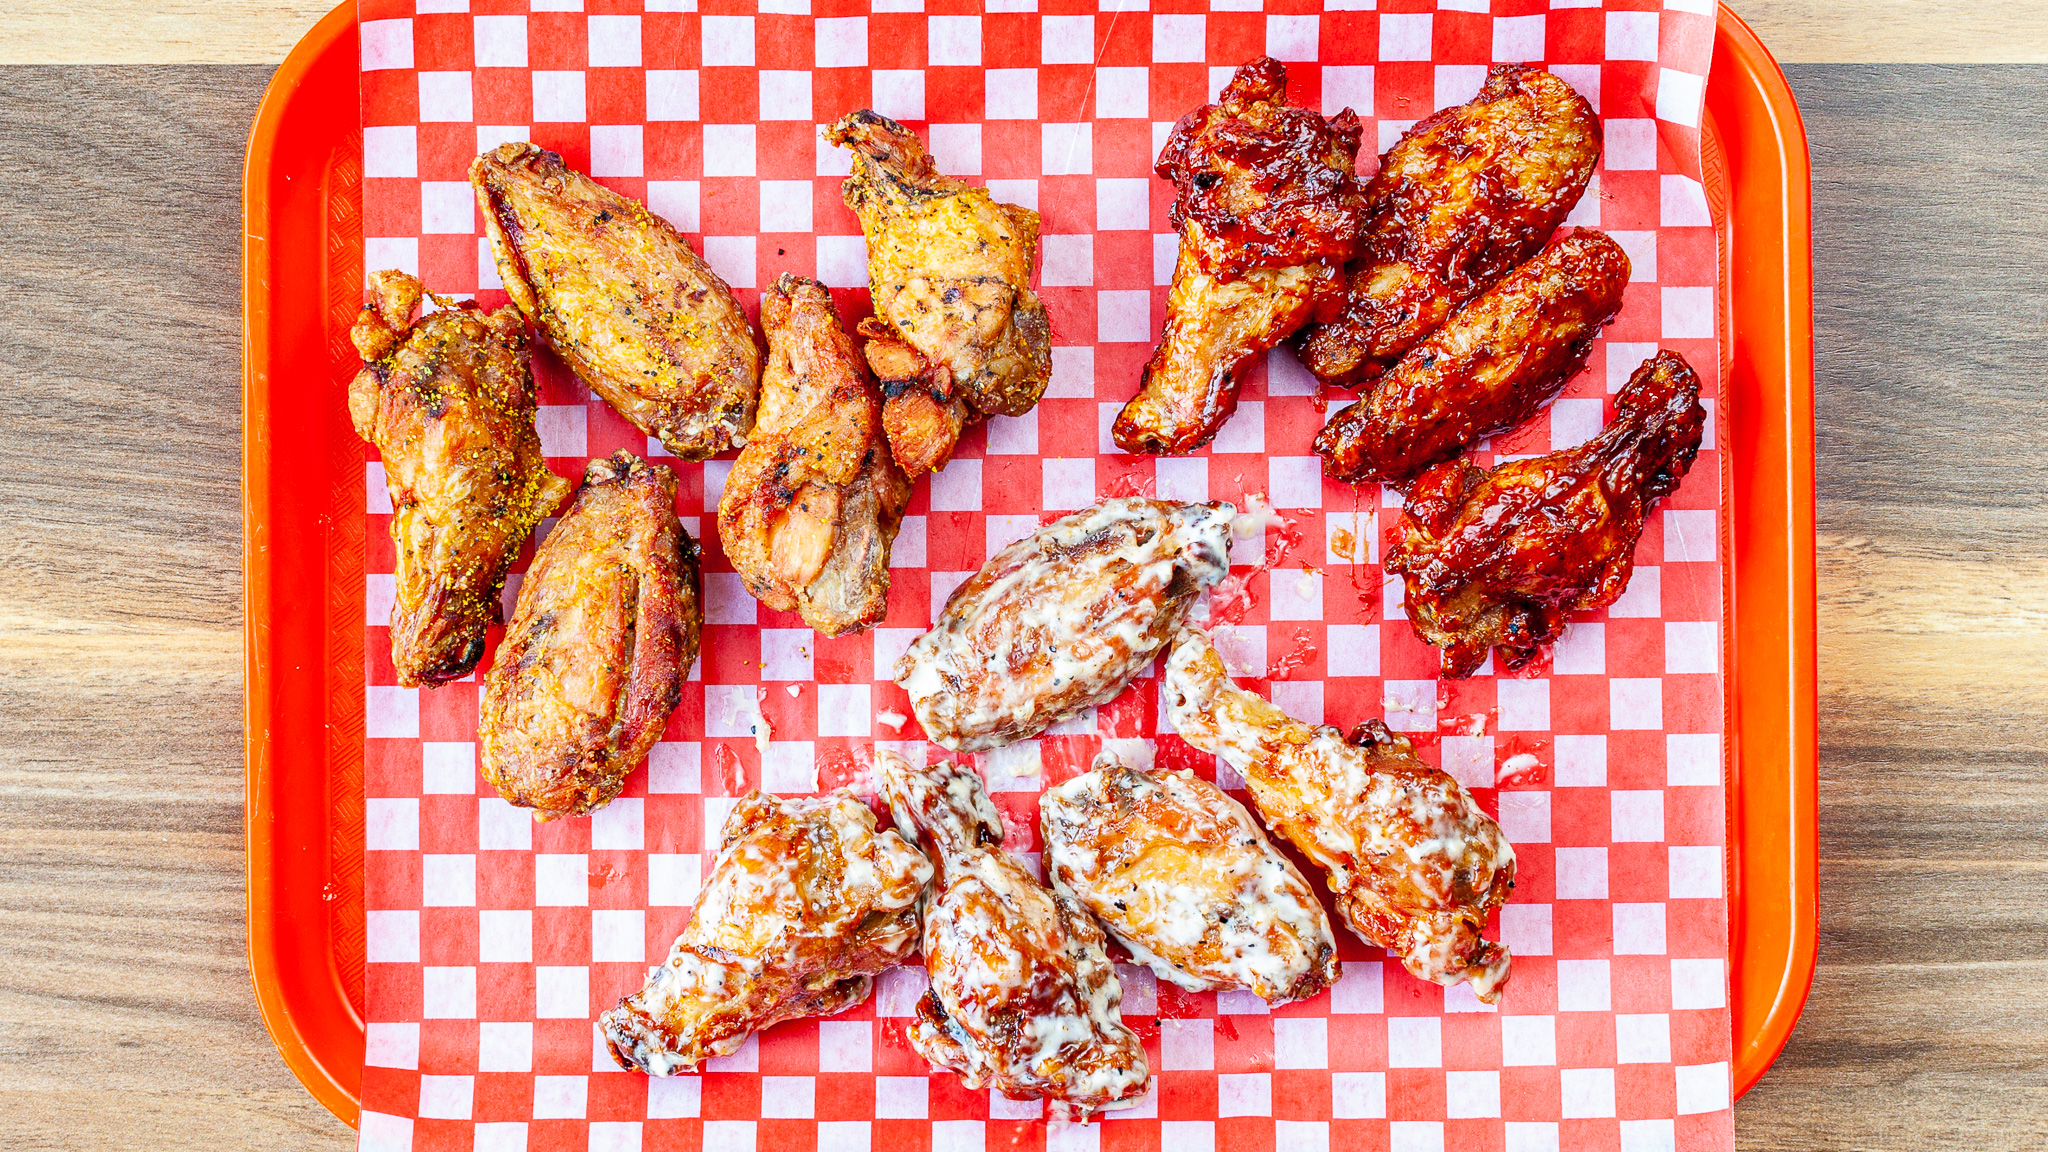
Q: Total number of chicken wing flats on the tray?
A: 6